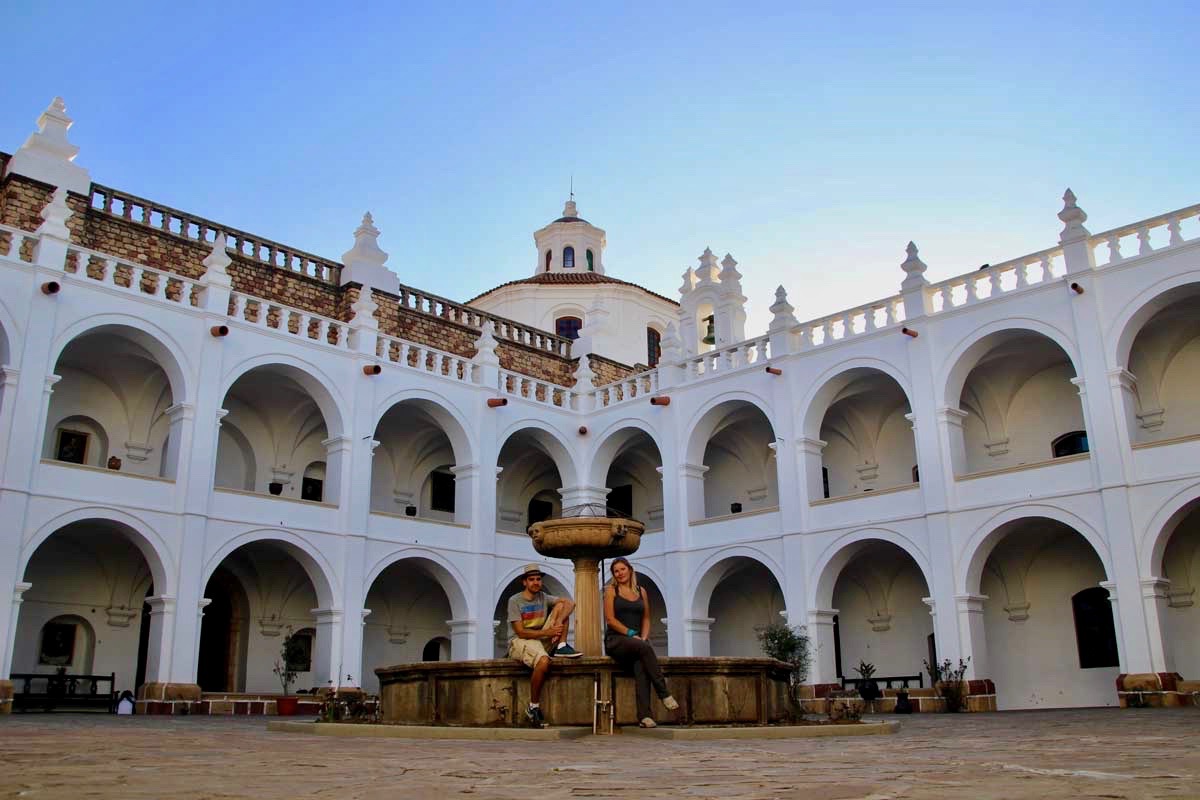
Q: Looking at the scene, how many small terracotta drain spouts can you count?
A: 9